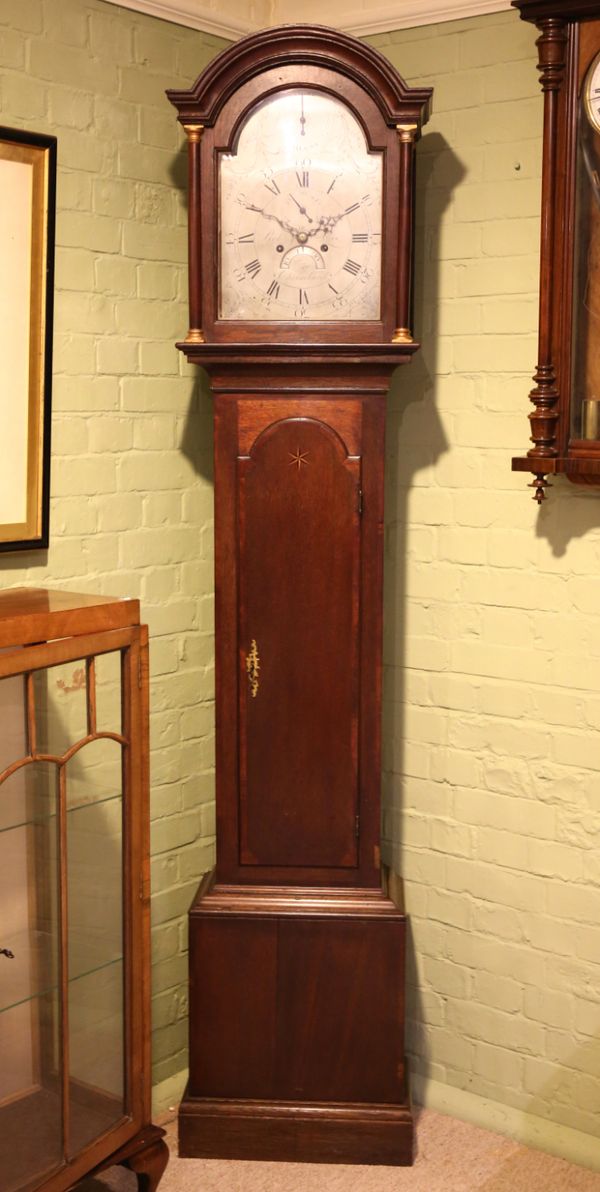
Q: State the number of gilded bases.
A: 2